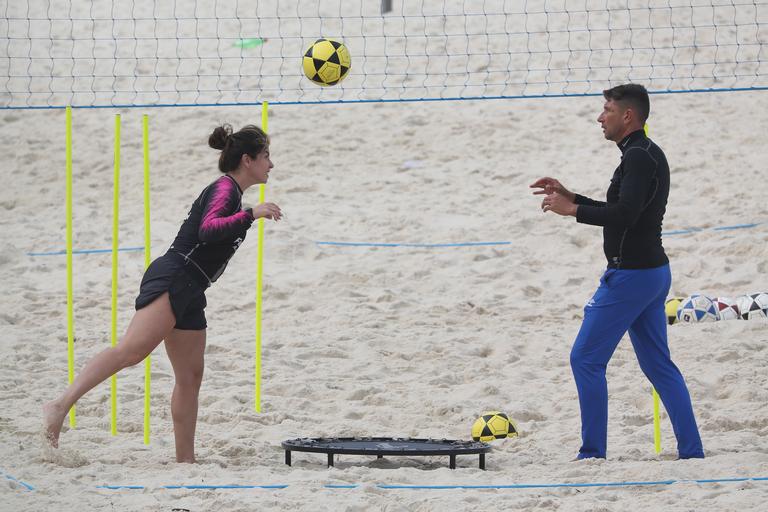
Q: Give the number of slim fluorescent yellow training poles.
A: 5